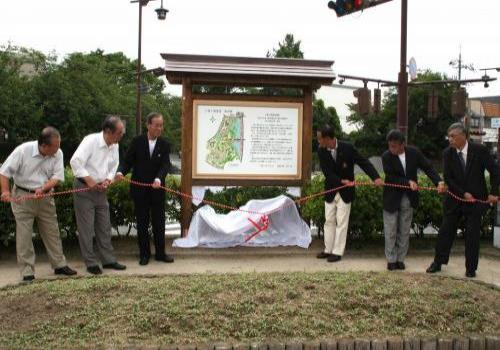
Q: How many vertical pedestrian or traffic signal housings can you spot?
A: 4